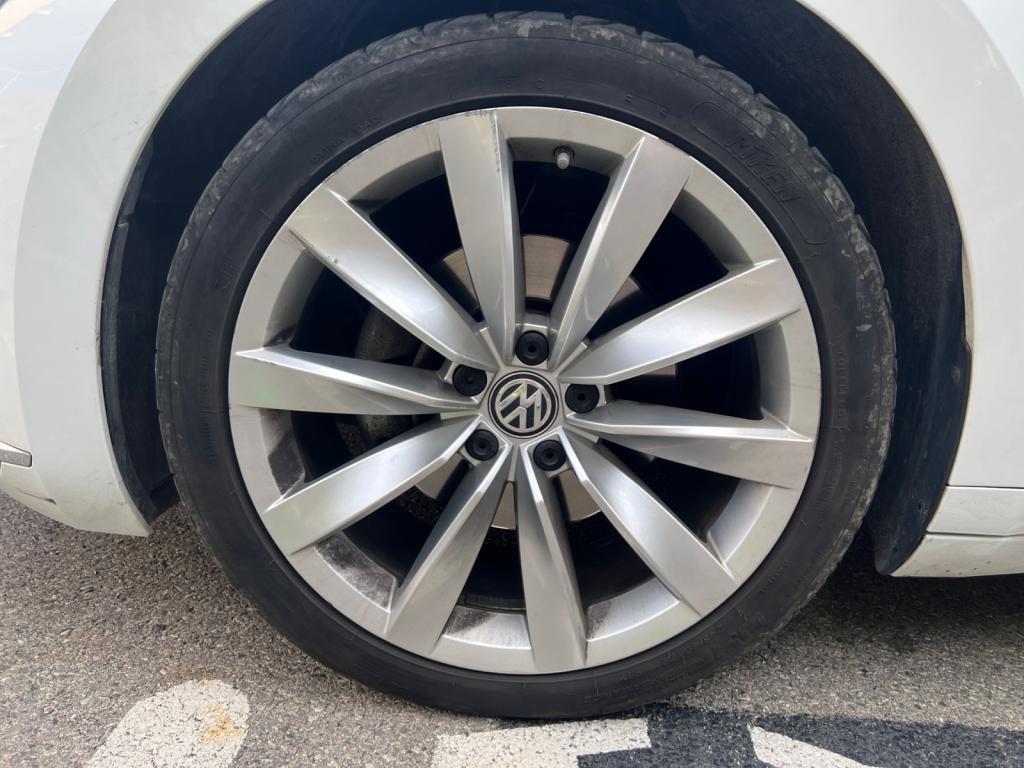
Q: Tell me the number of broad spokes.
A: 10